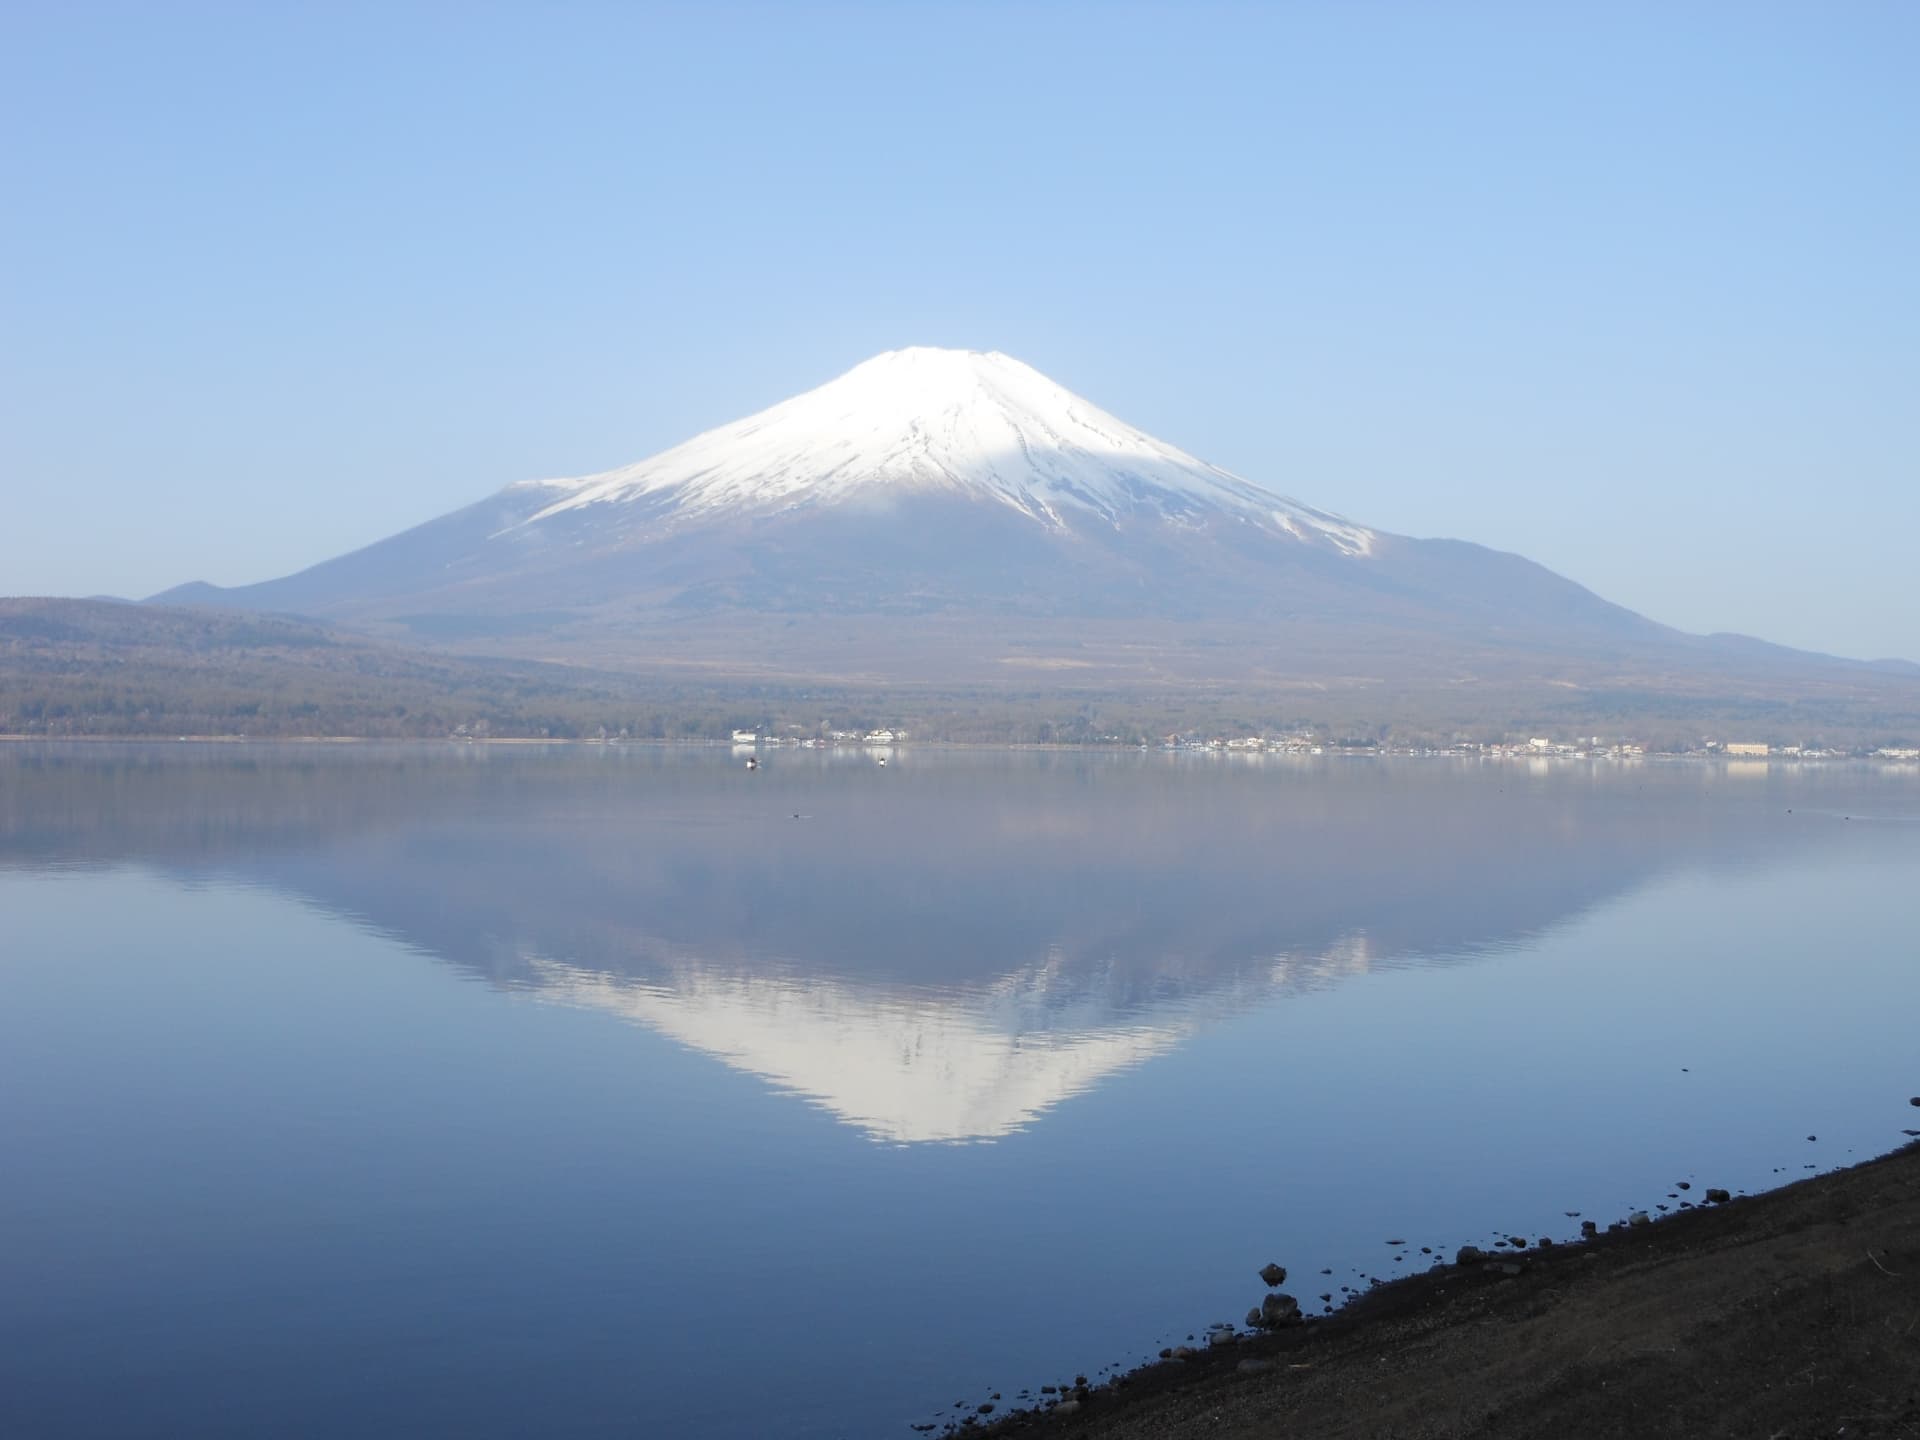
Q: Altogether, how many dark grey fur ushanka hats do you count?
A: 0